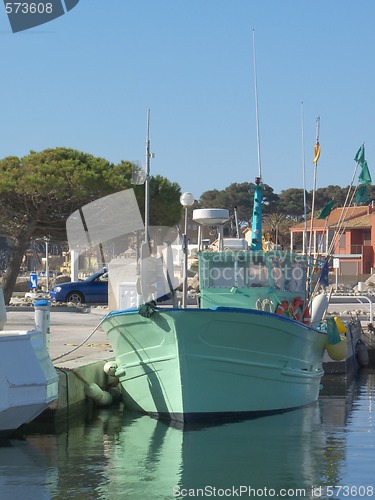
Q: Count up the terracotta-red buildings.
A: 1